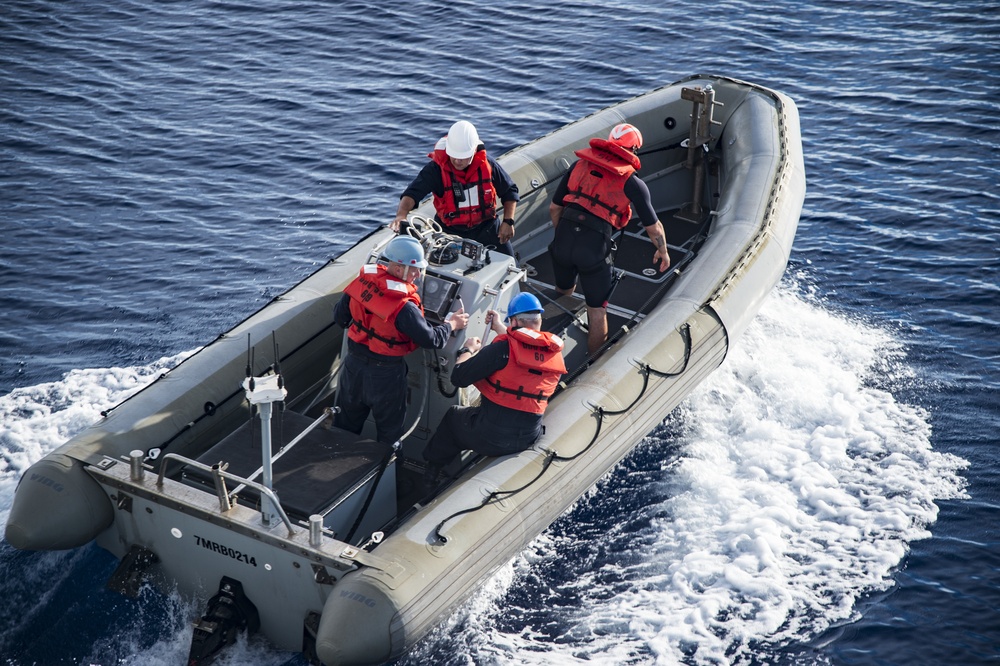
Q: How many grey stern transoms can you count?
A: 1